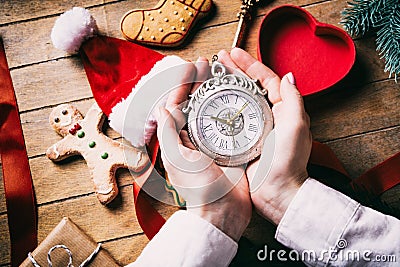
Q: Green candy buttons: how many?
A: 3